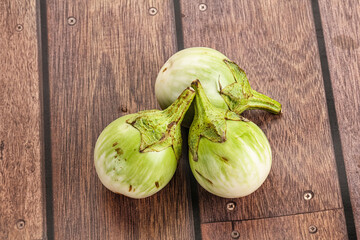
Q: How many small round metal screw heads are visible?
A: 9